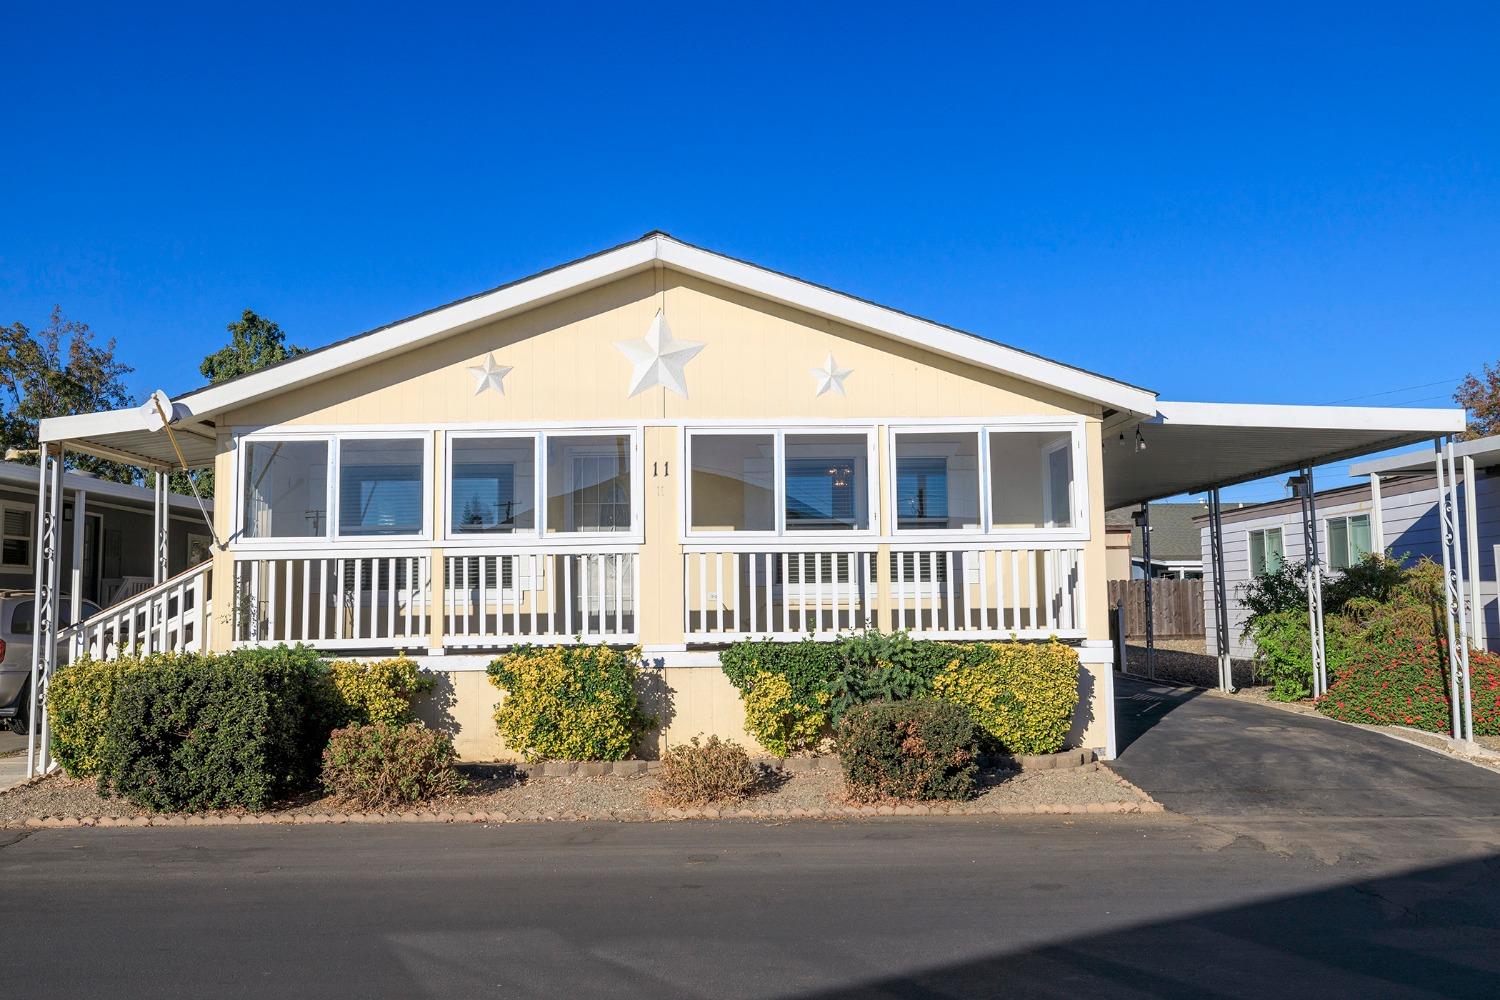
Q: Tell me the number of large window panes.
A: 8